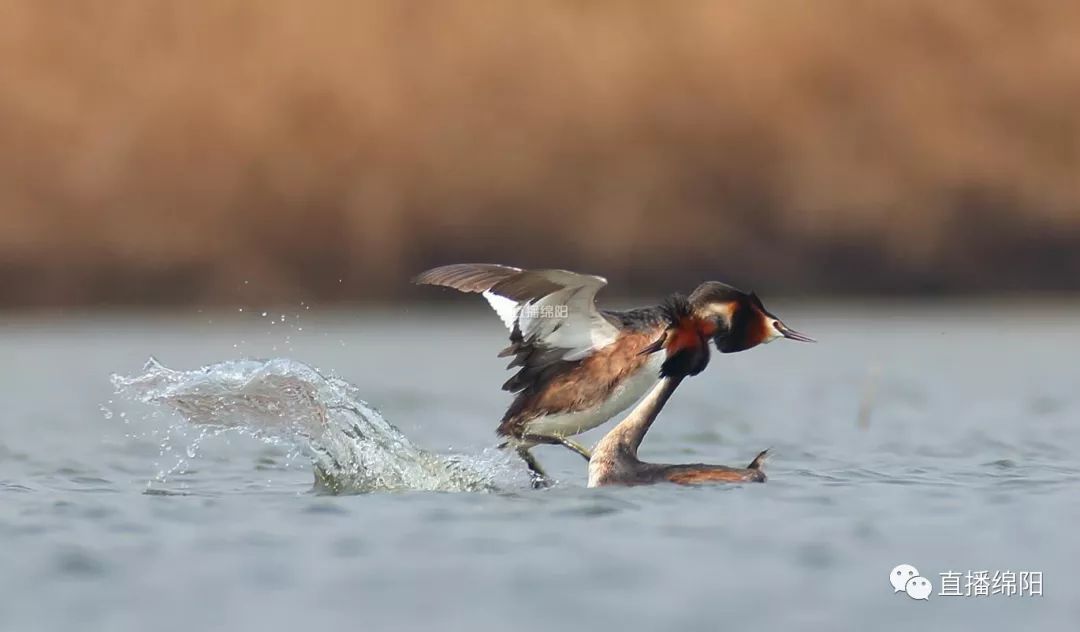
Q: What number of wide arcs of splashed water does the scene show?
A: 1